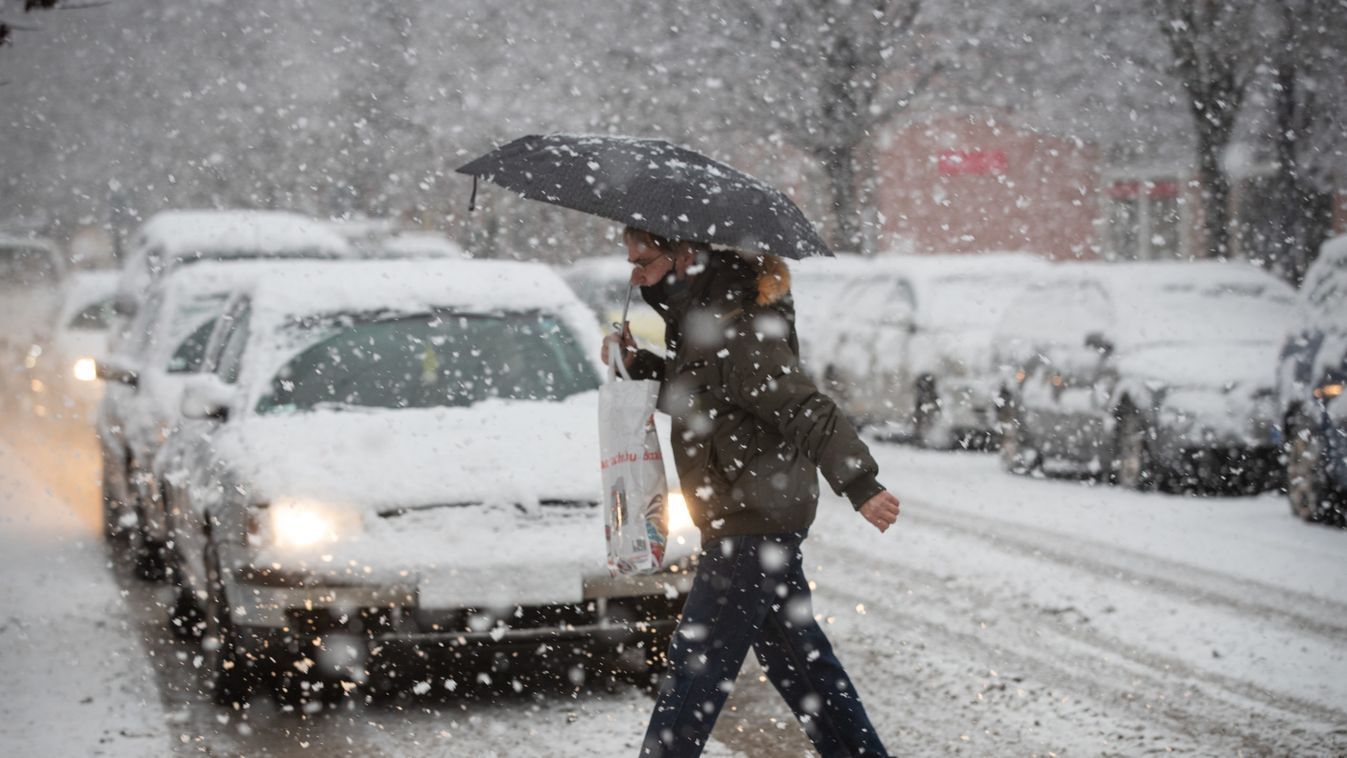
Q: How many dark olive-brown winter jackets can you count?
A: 1